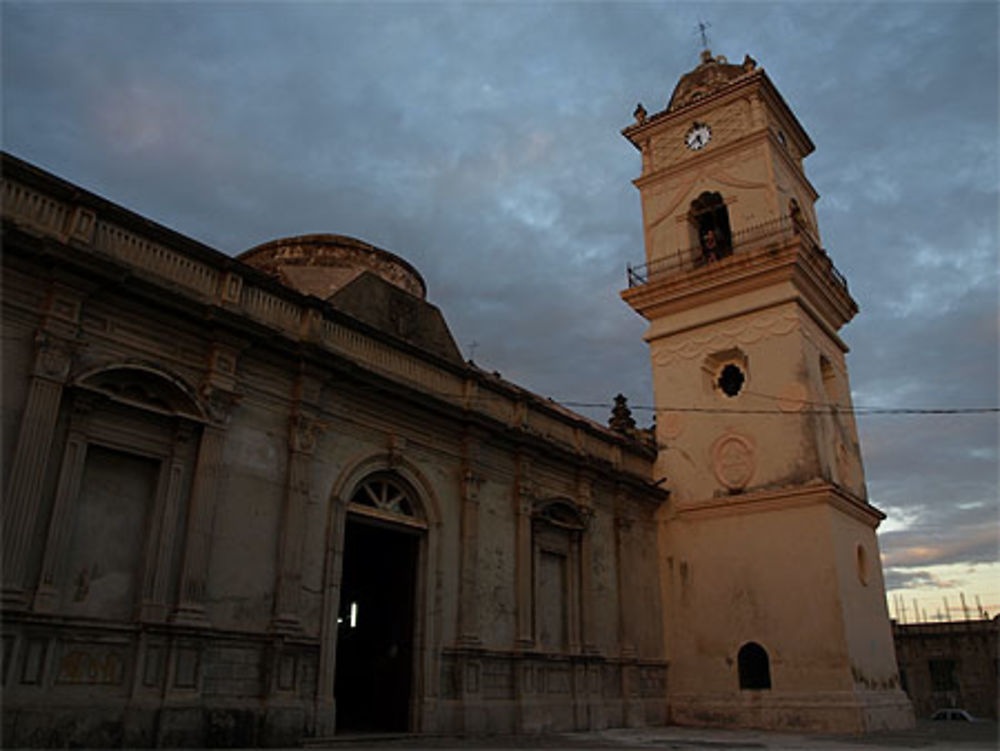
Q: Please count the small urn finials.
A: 2